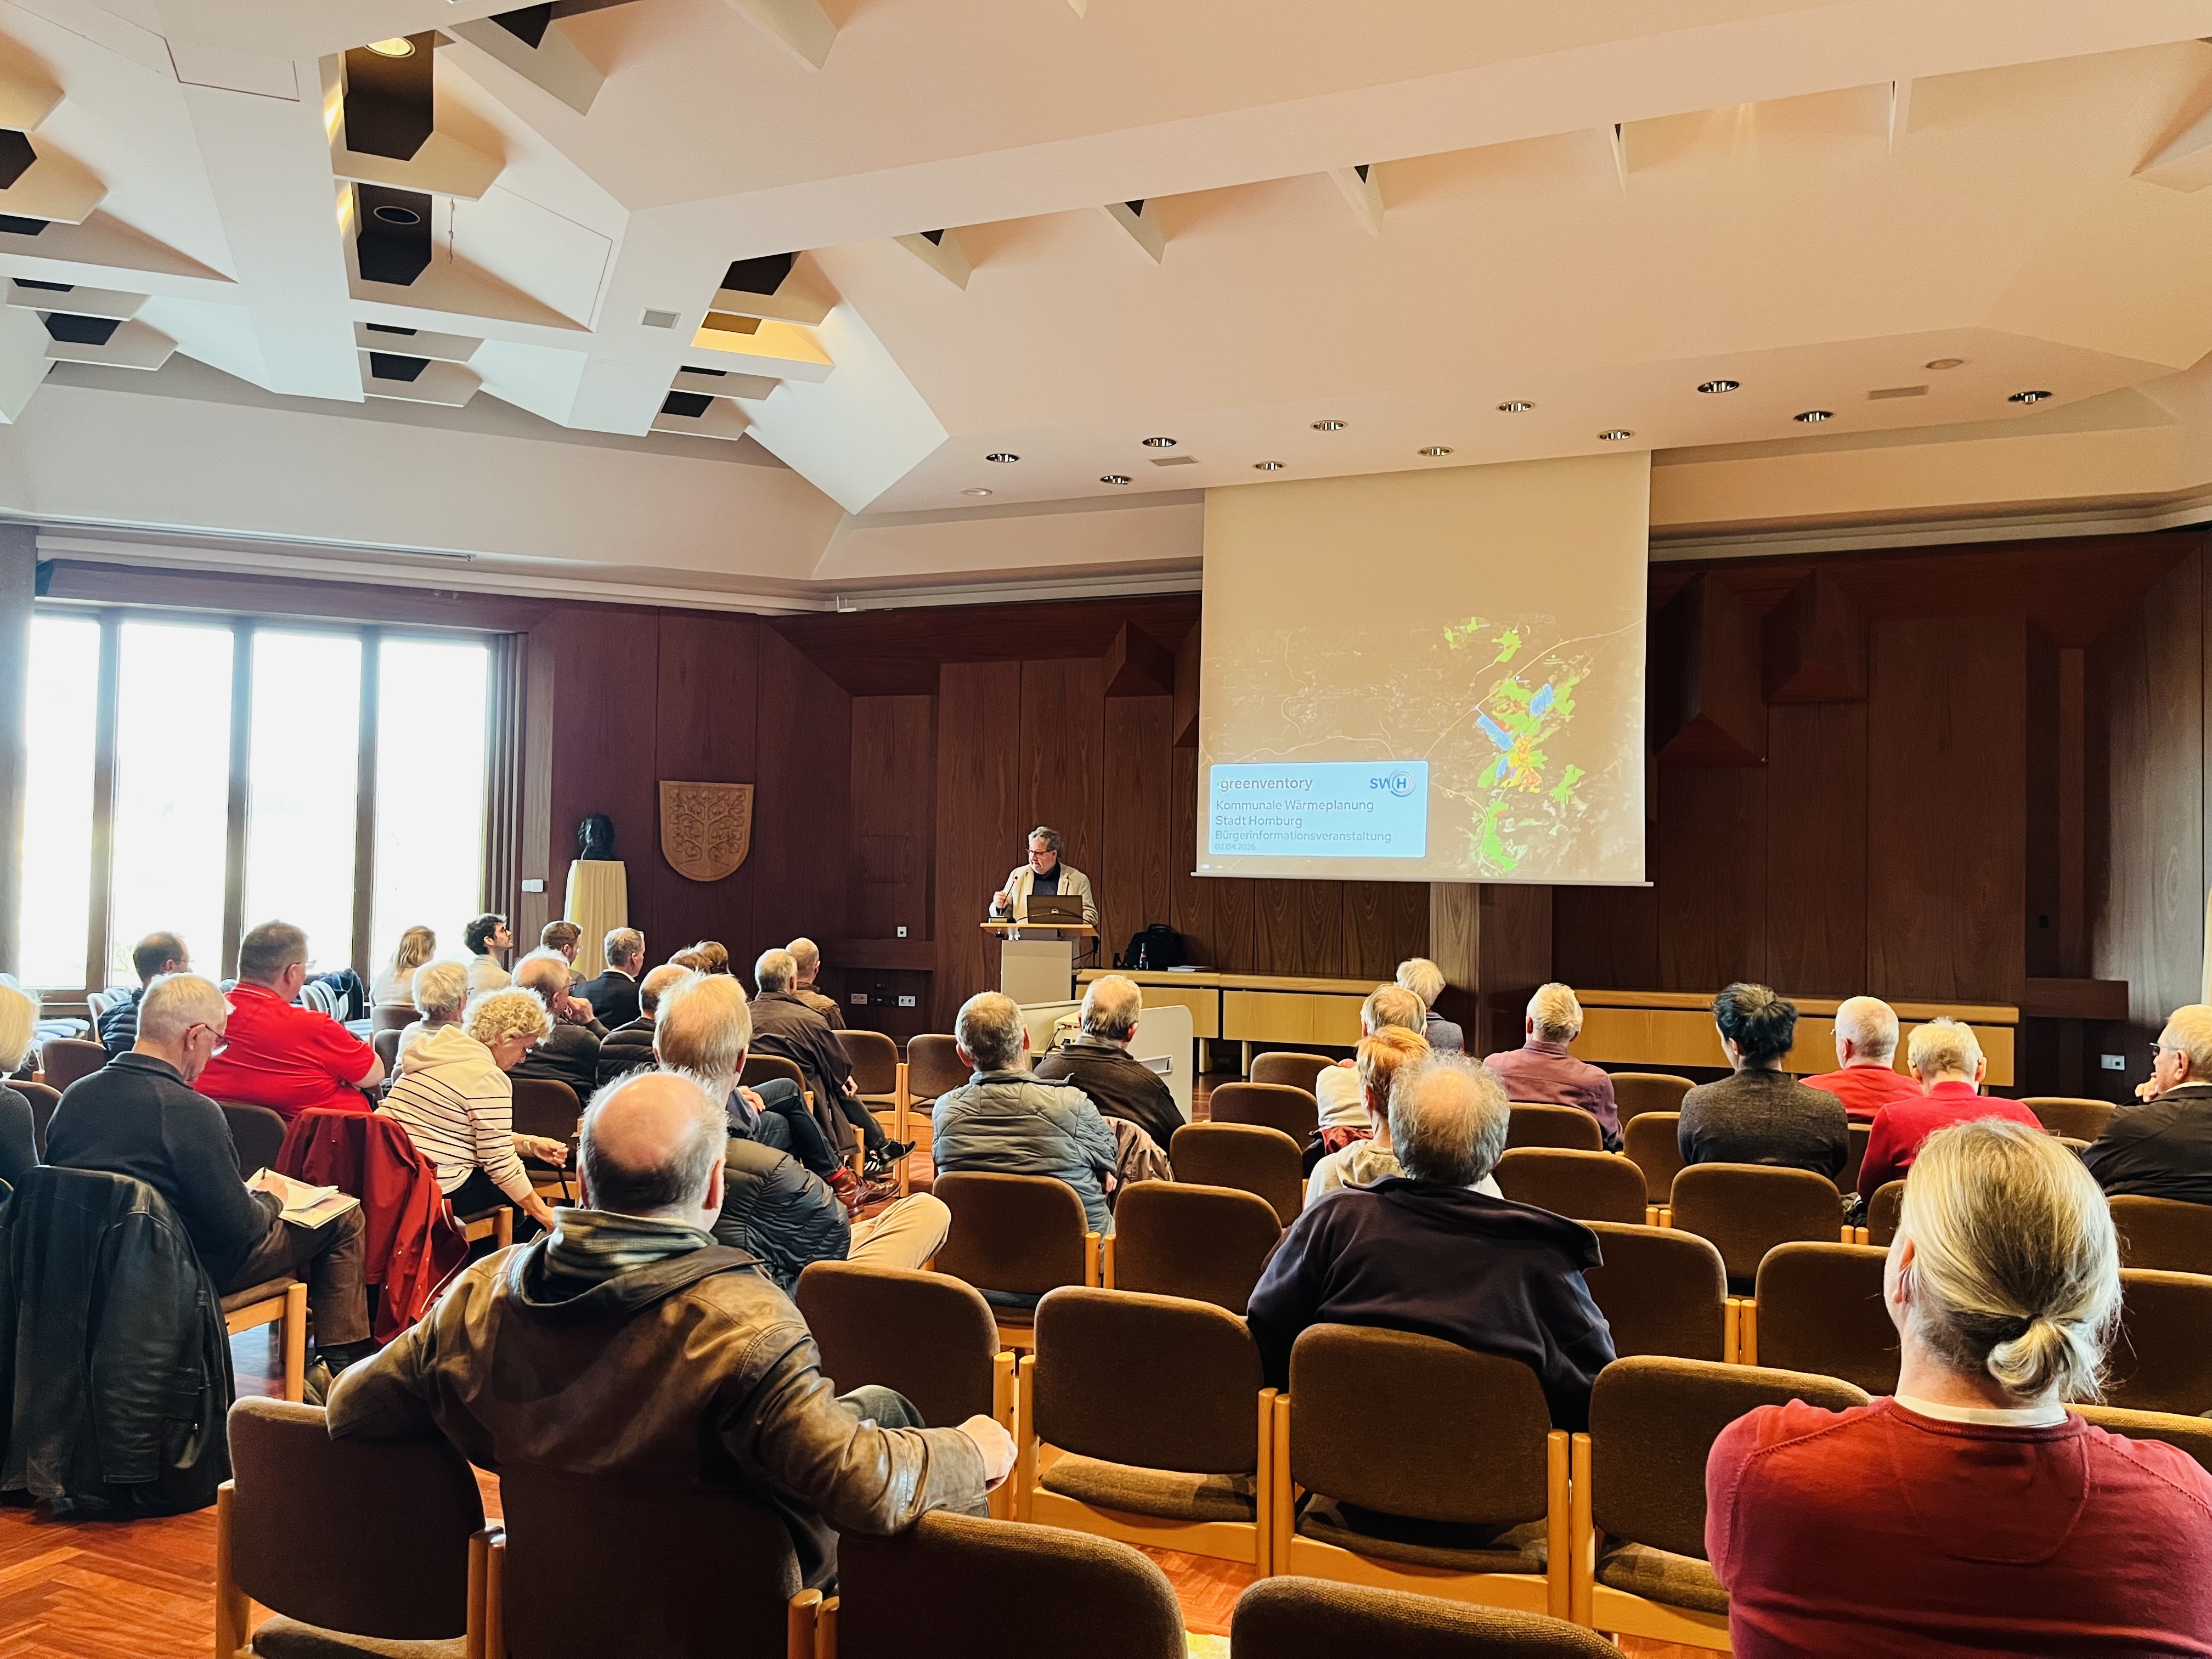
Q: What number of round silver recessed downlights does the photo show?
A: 11